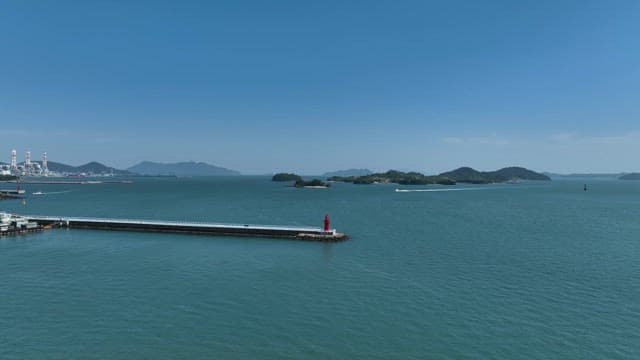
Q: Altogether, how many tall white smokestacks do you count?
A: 3